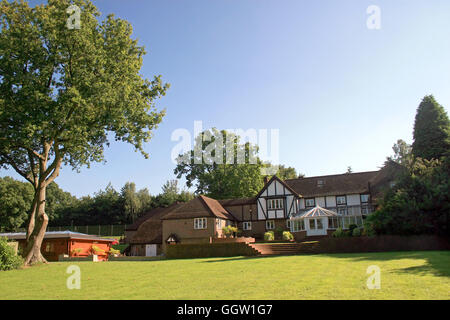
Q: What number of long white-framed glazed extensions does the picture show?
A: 1